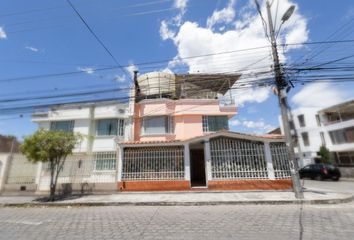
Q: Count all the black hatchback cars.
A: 1